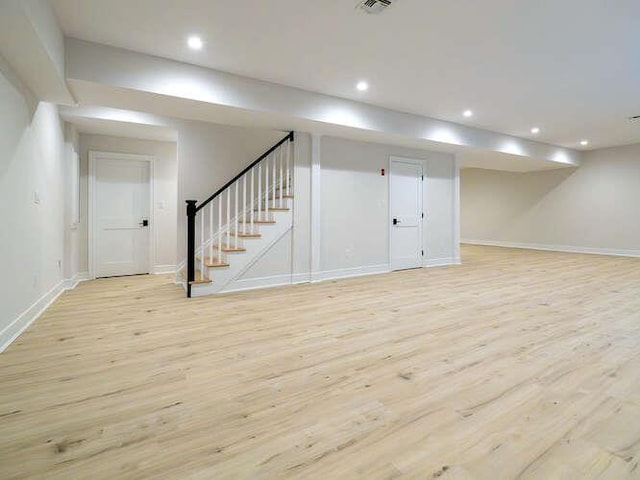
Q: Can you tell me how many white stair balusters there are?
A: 12